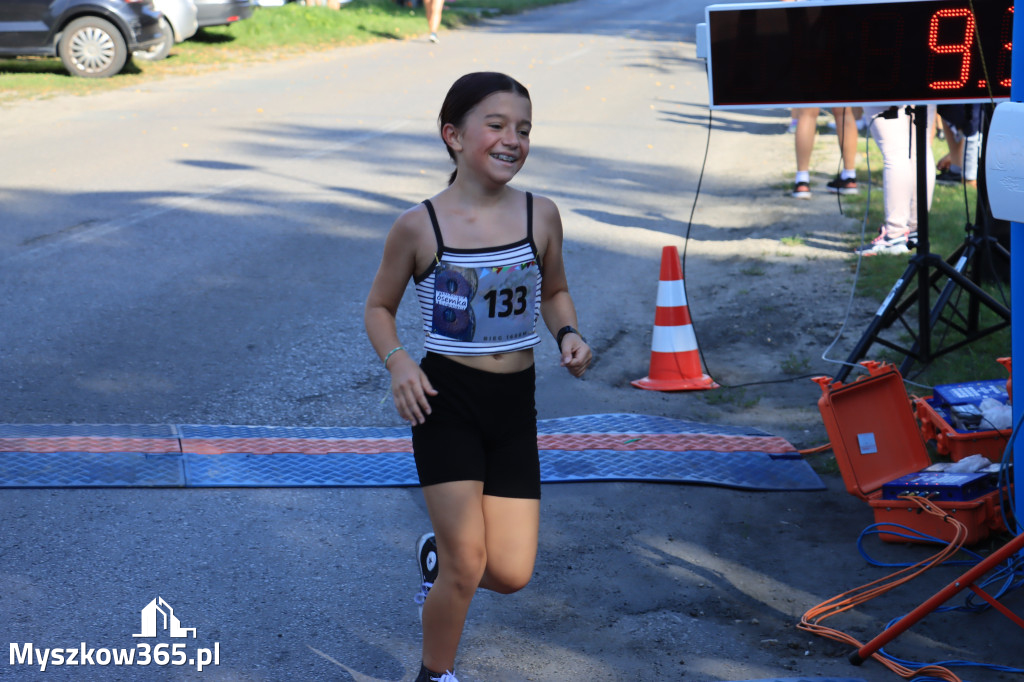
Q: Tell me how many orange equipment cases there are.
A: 2